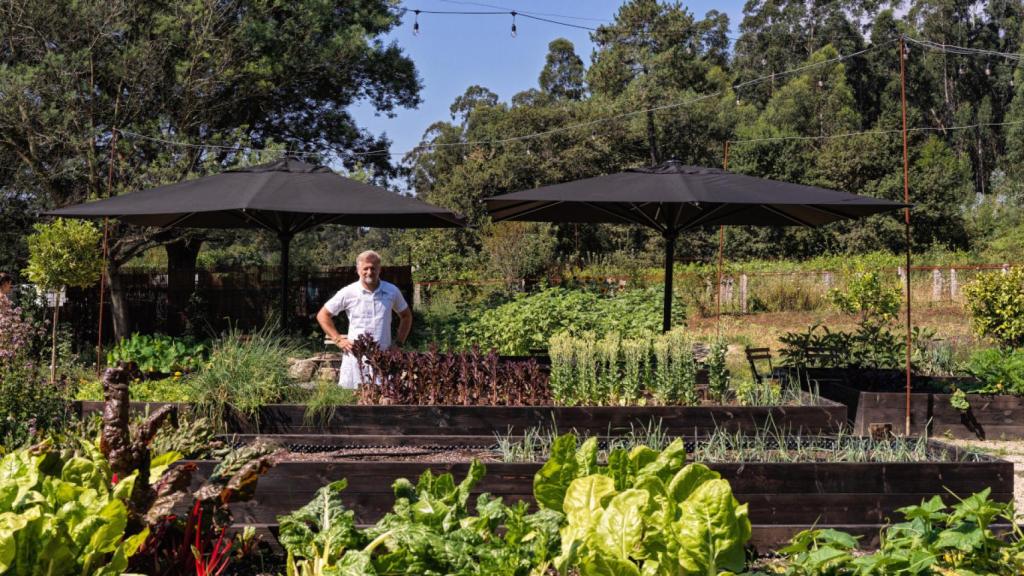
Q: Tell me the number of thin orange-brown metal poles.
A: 3